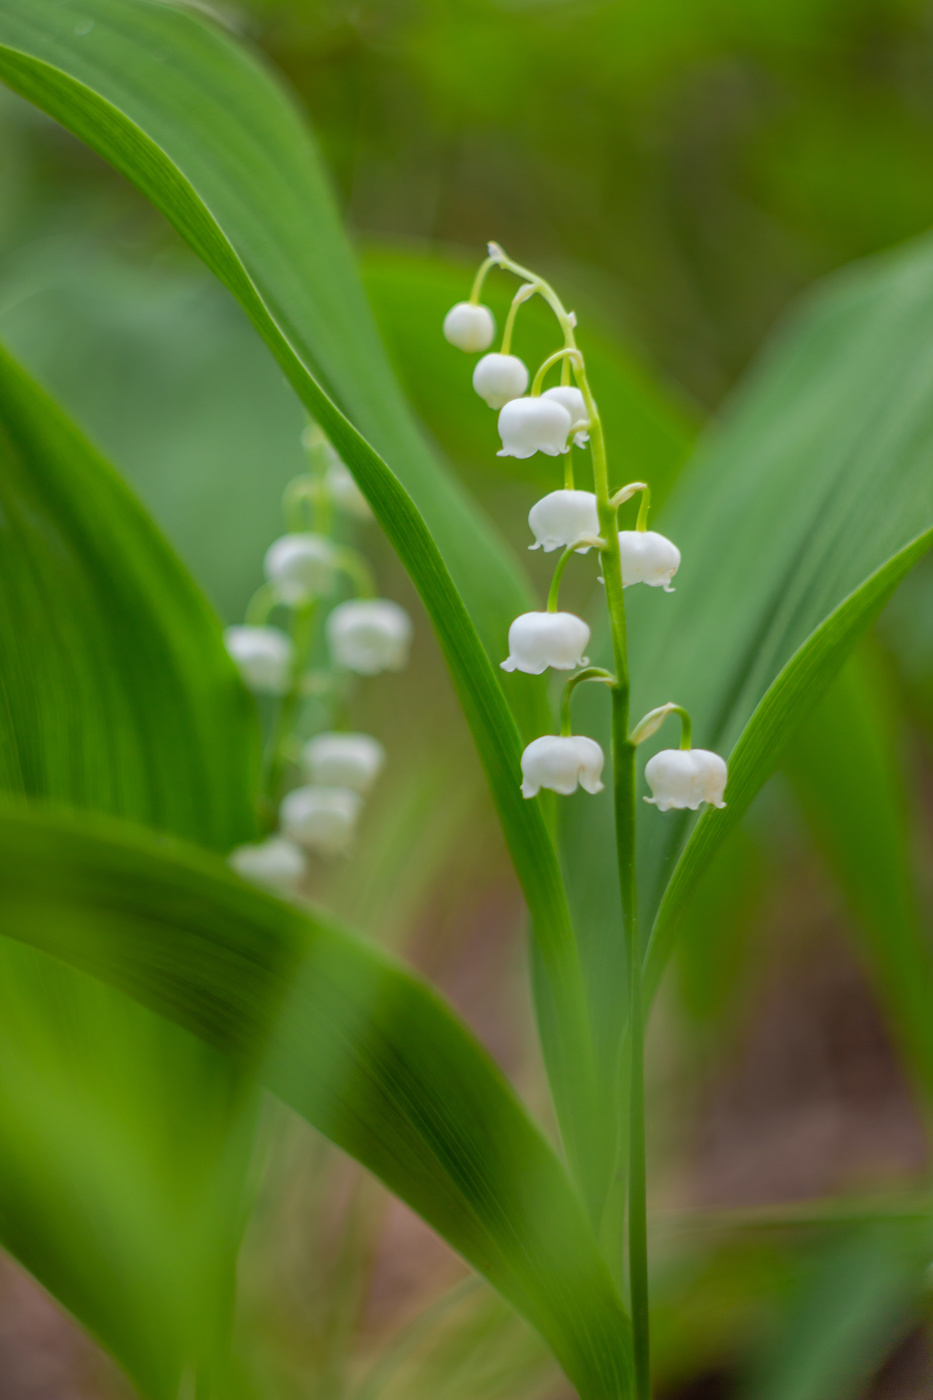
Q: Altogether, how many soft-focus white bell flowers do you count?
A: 7